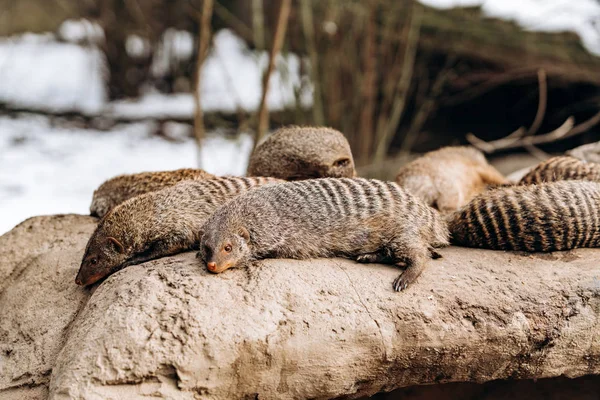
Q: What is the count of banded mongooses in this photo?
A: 7